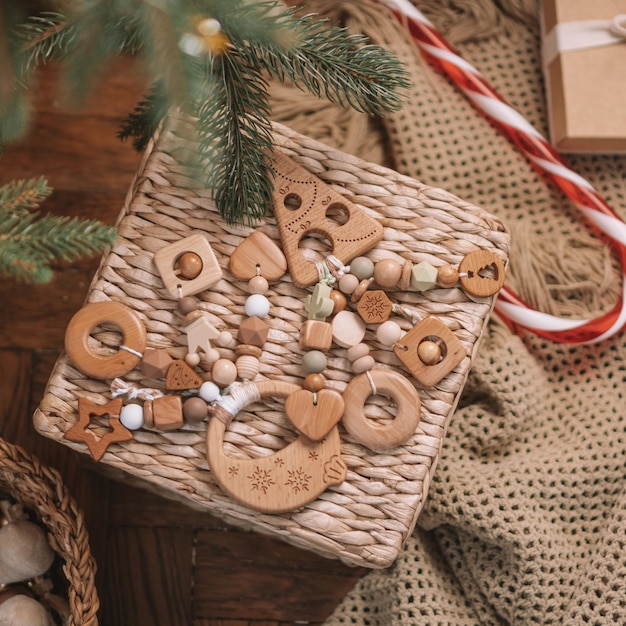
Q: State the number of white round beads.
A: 3